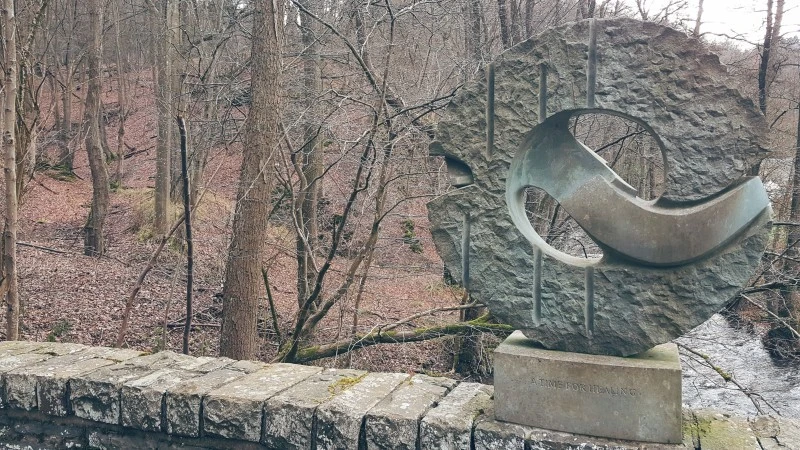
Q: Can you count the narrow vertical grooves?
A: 6